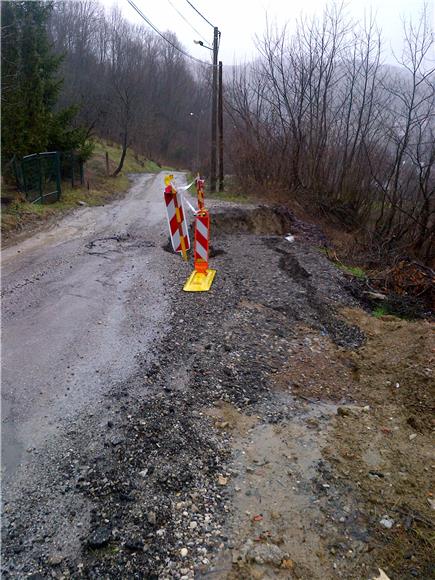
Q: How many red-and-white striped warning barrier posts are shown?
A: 2